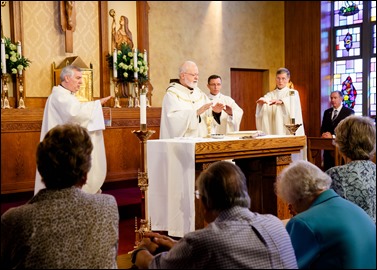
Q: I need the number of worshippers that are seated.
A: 4